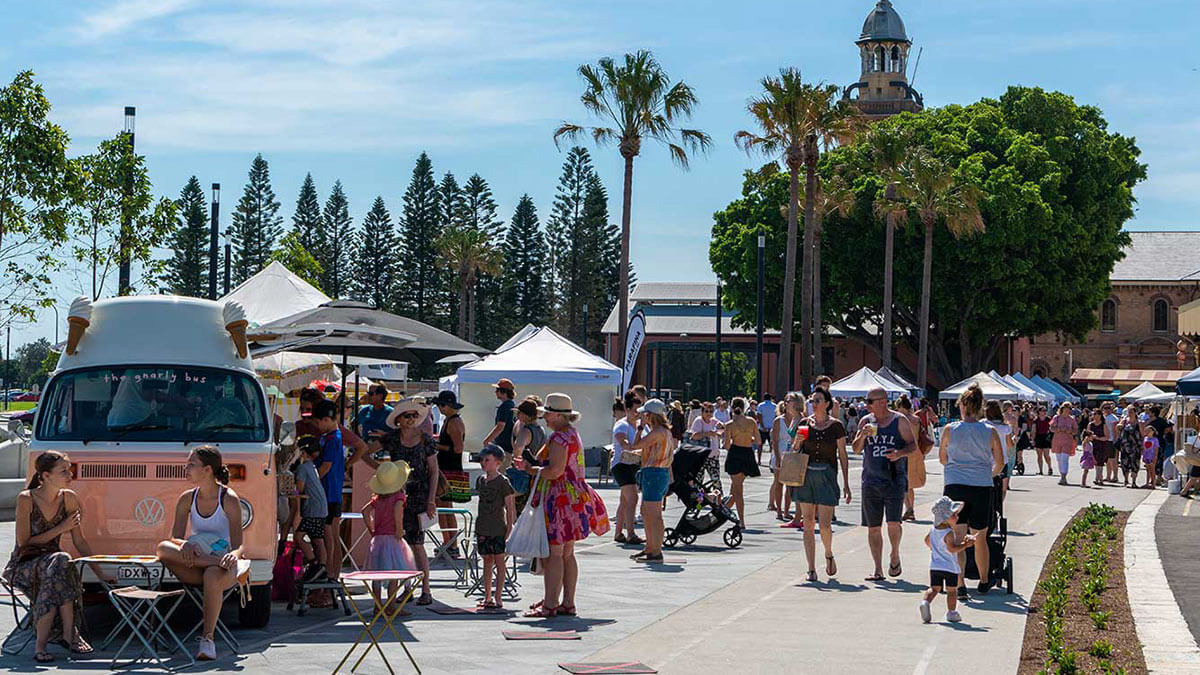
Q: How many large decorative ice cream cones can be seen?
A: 2